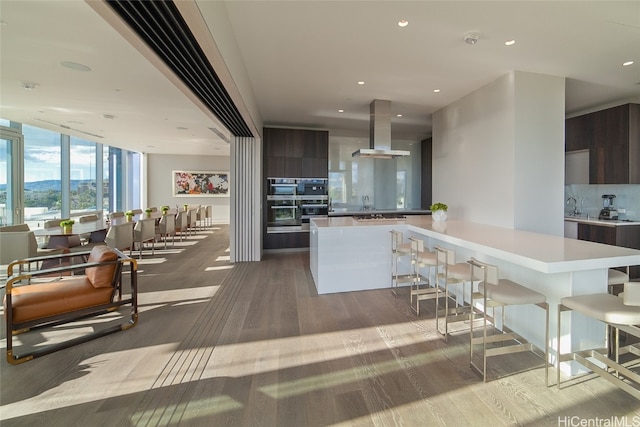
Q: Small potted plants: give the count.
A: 6